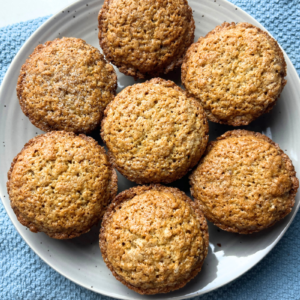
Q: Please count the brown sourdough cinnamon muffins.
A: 7